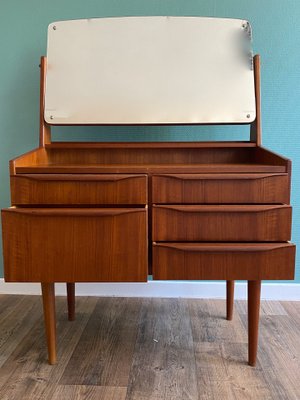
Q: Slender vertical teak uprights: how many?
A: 2